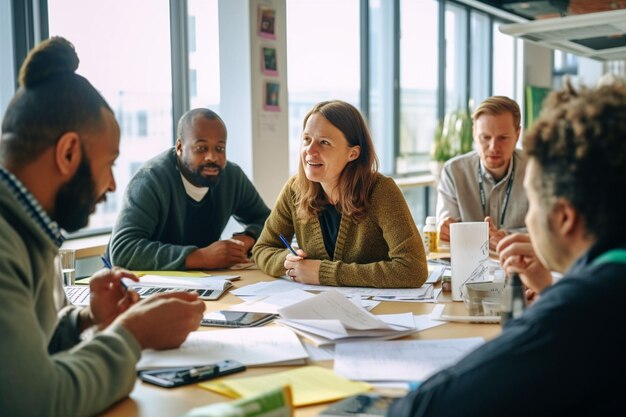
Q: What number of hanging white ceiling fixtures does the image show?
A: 1